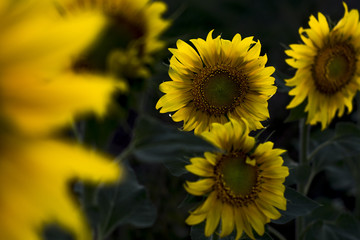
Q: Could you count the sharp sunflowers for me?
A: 3